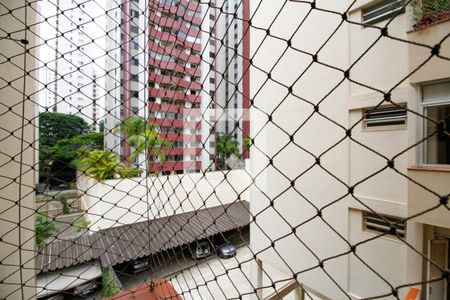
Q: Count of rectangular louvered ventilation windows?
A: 3